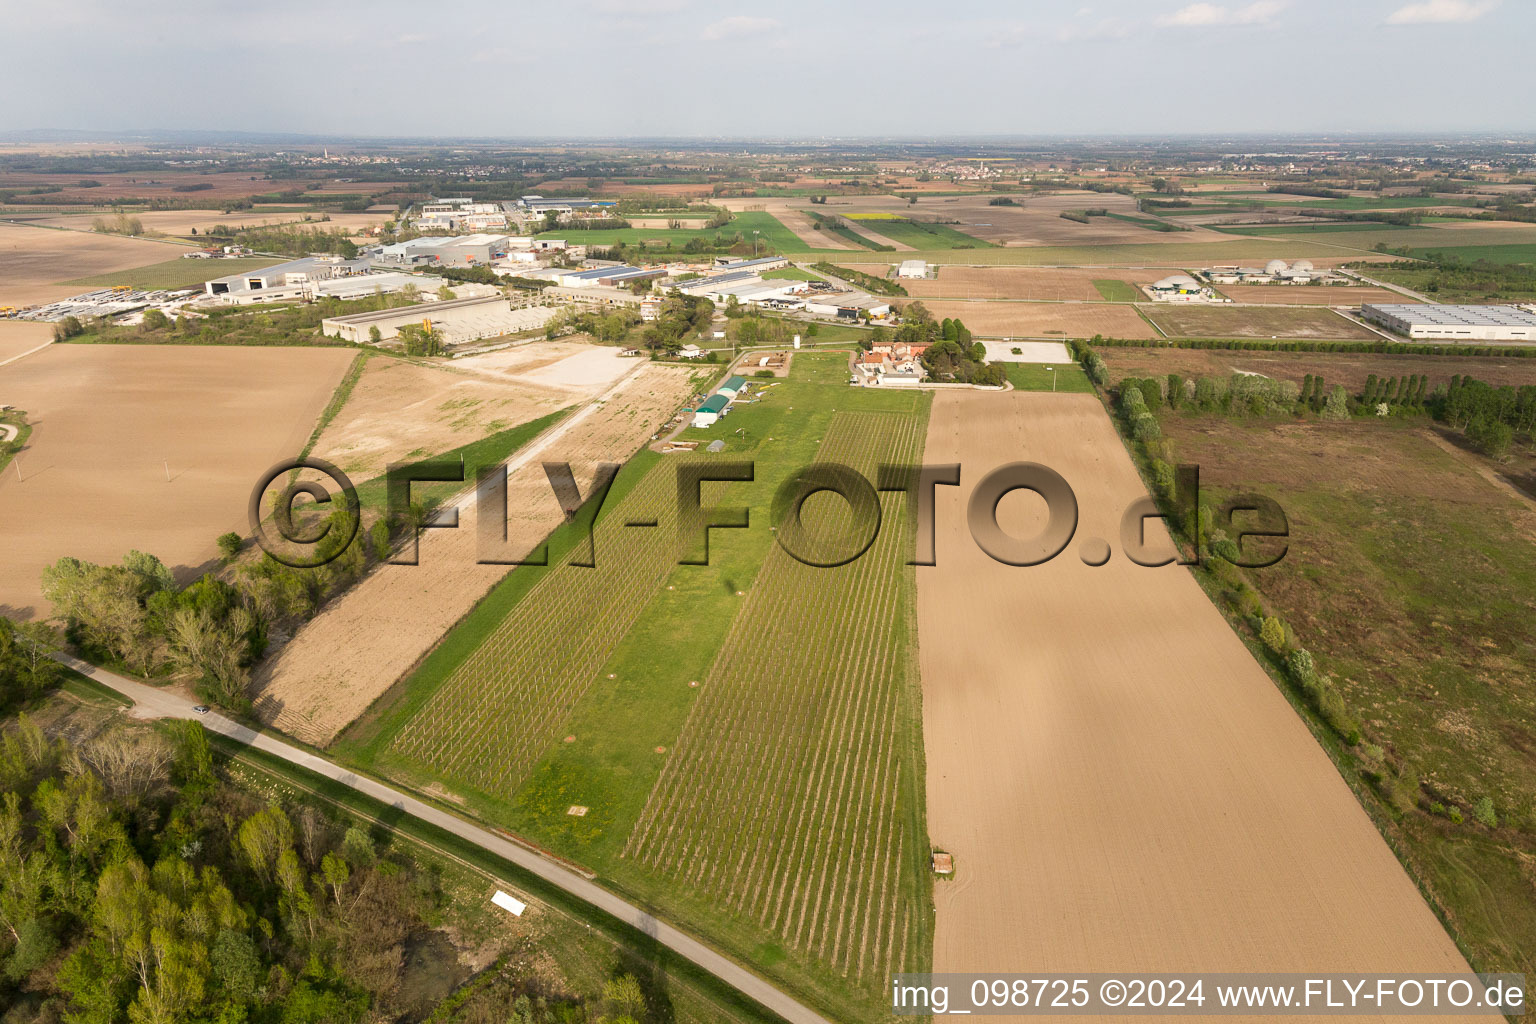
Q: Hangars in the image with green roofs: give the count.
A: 2